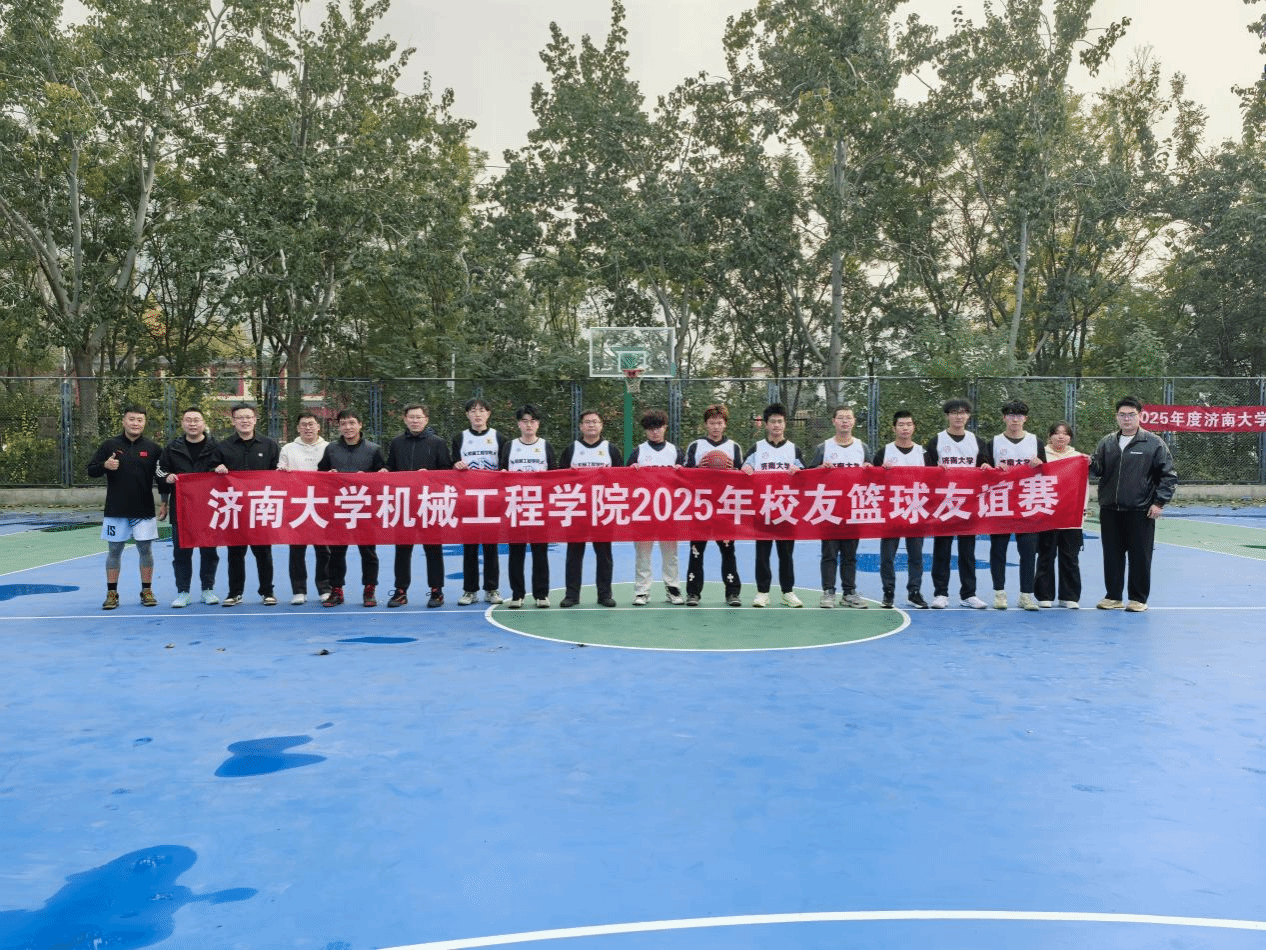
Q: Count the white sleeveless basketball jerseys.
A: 10